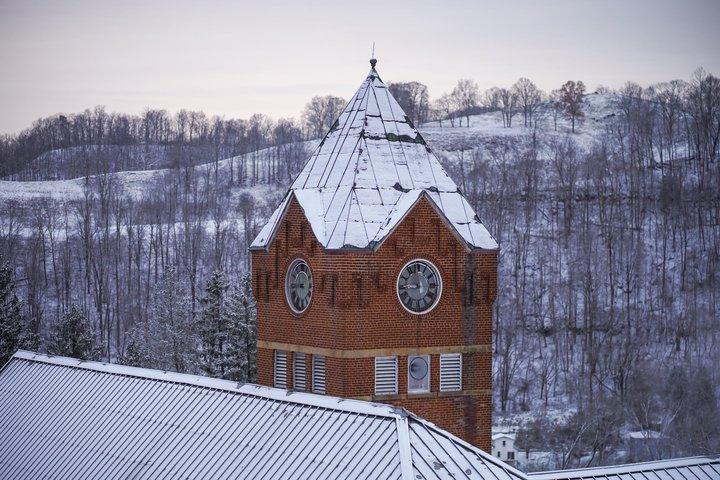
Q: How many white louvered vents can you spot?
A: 5